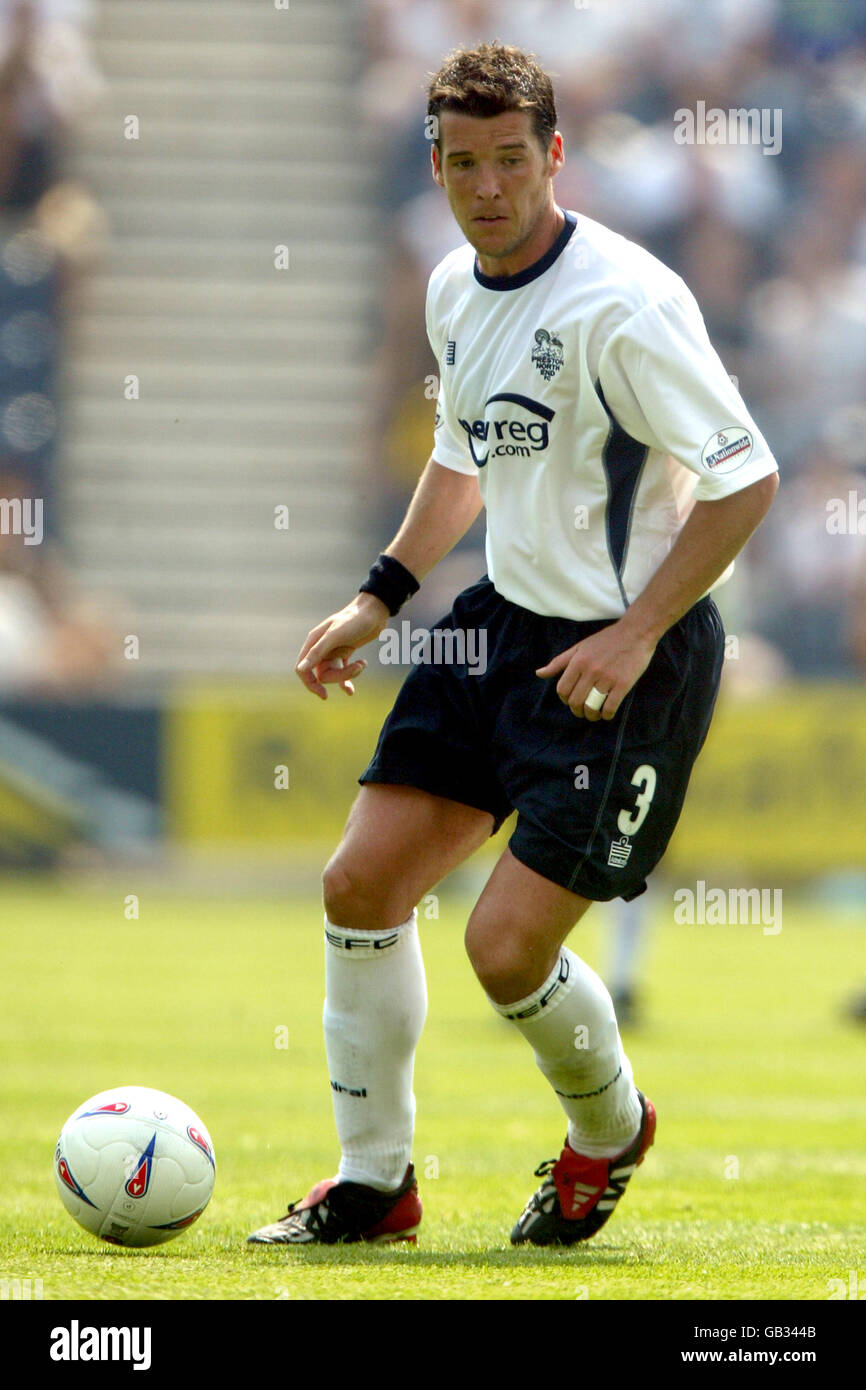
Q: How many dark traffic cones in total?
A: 0